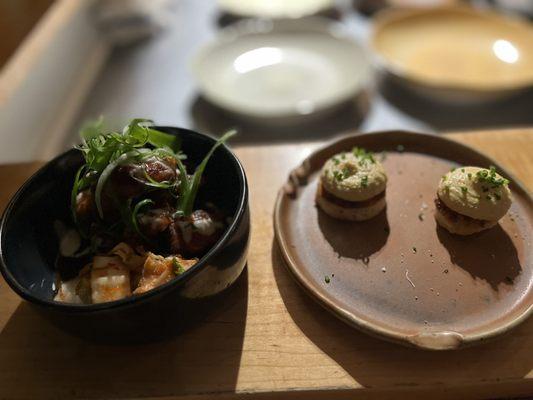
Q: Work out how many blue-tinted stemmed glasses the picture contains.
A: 0